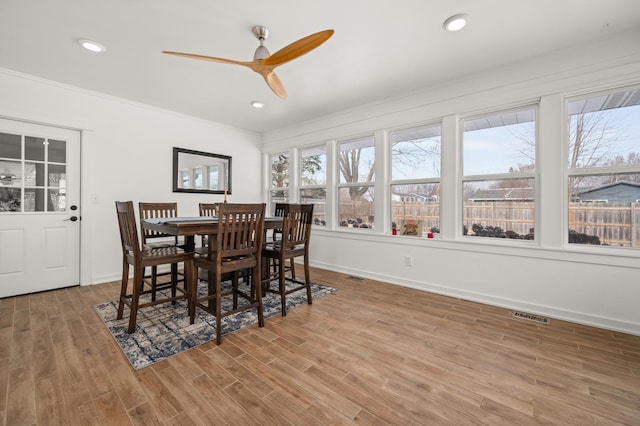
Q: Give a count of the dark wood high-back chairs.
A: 6